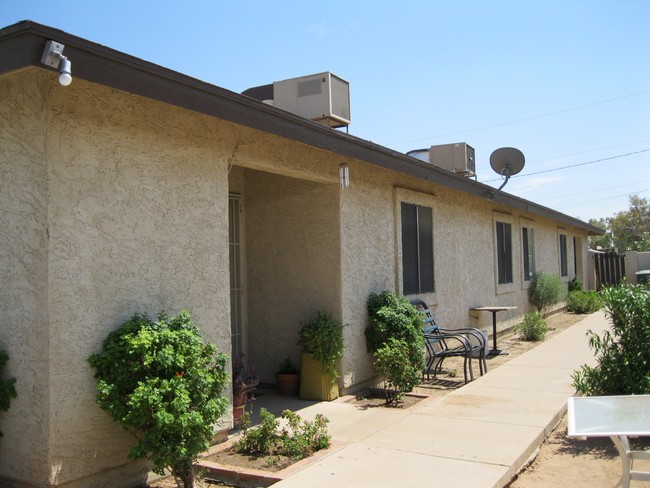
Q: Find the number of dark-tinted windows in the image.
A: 4